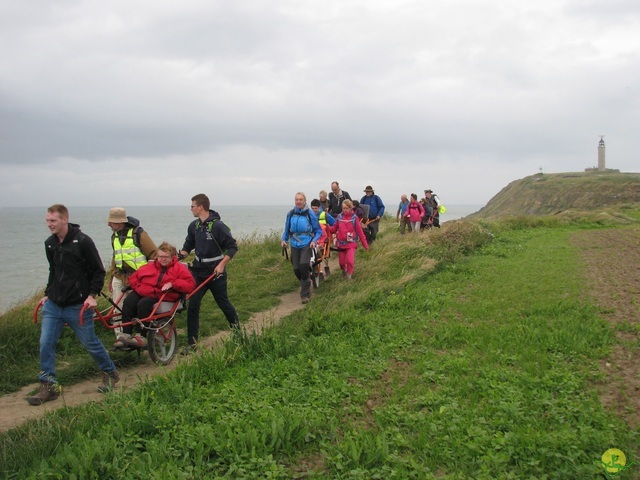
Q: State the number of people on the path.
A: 15